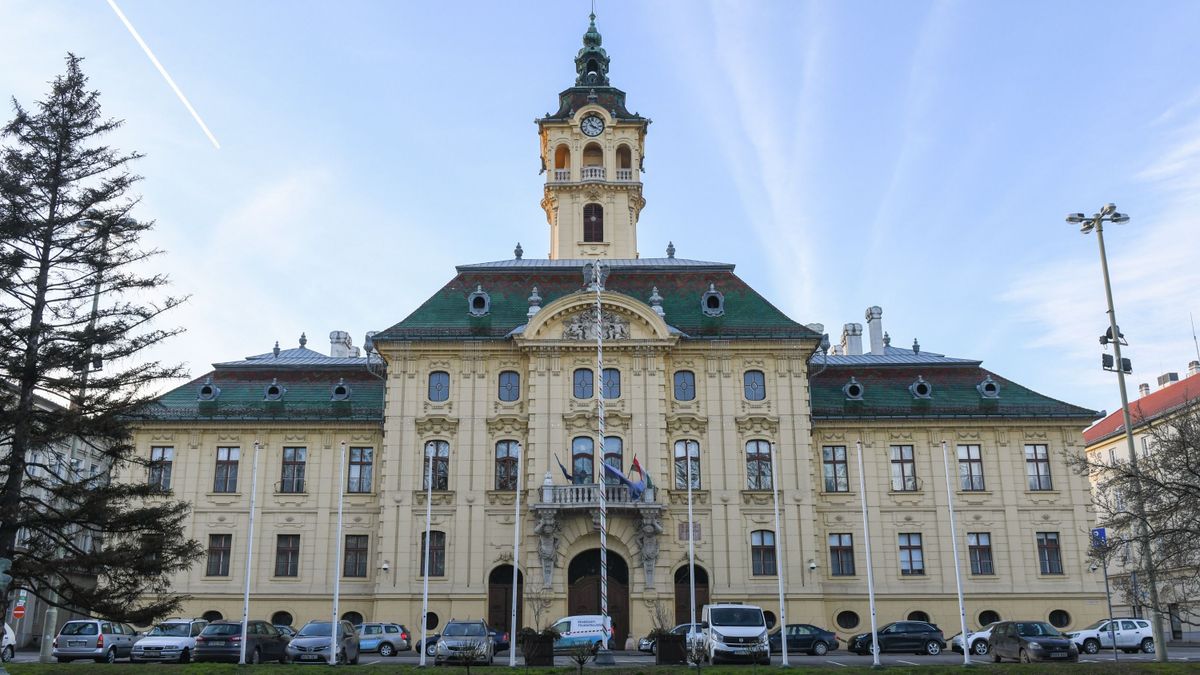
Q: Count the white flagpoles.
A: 8